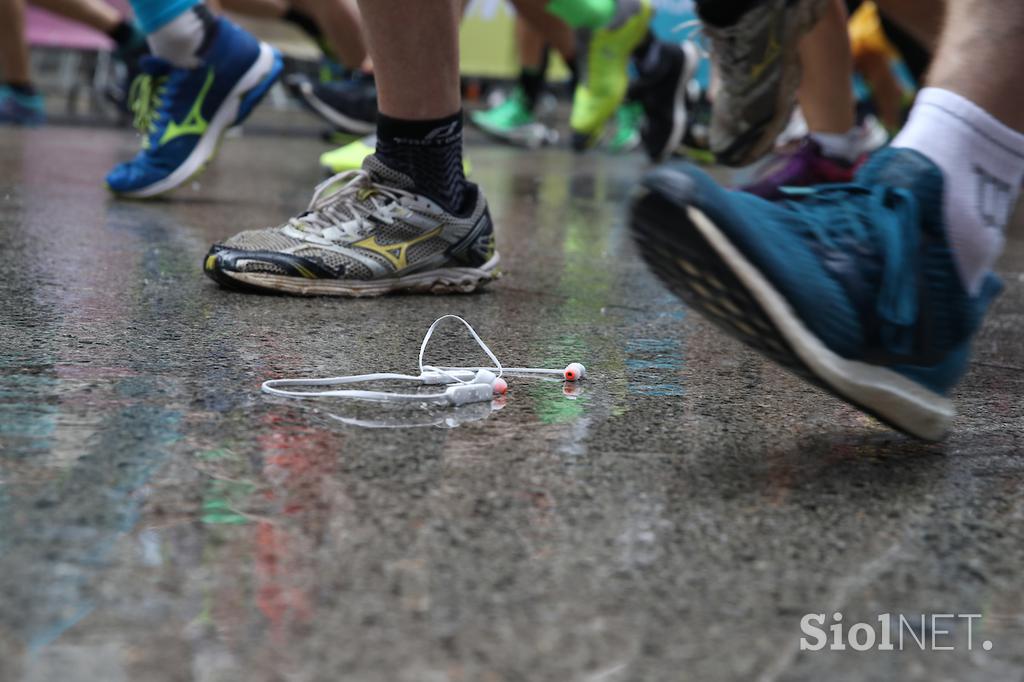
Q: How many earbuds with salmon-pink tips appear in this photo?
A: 2